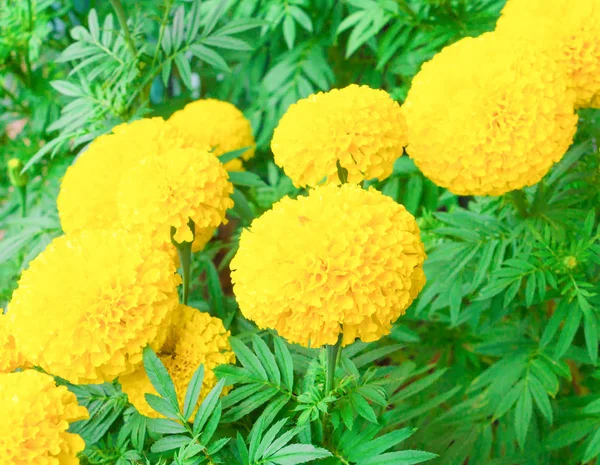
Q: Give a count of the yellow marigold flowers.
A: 11